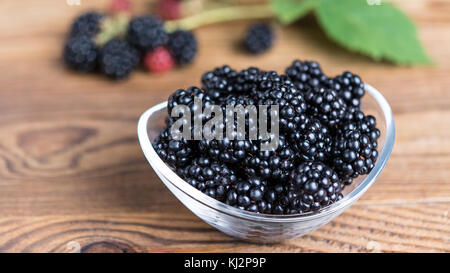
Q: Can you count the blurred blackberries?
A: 6